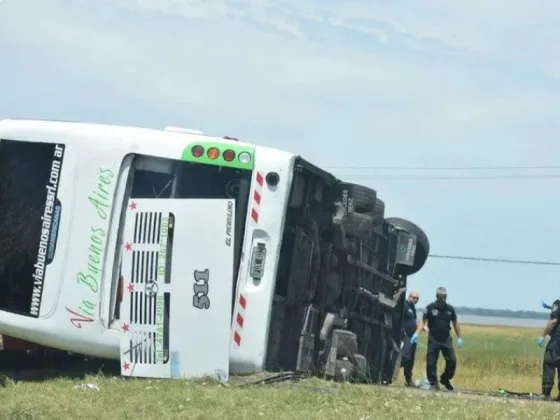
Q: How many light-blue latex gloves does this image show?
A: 4